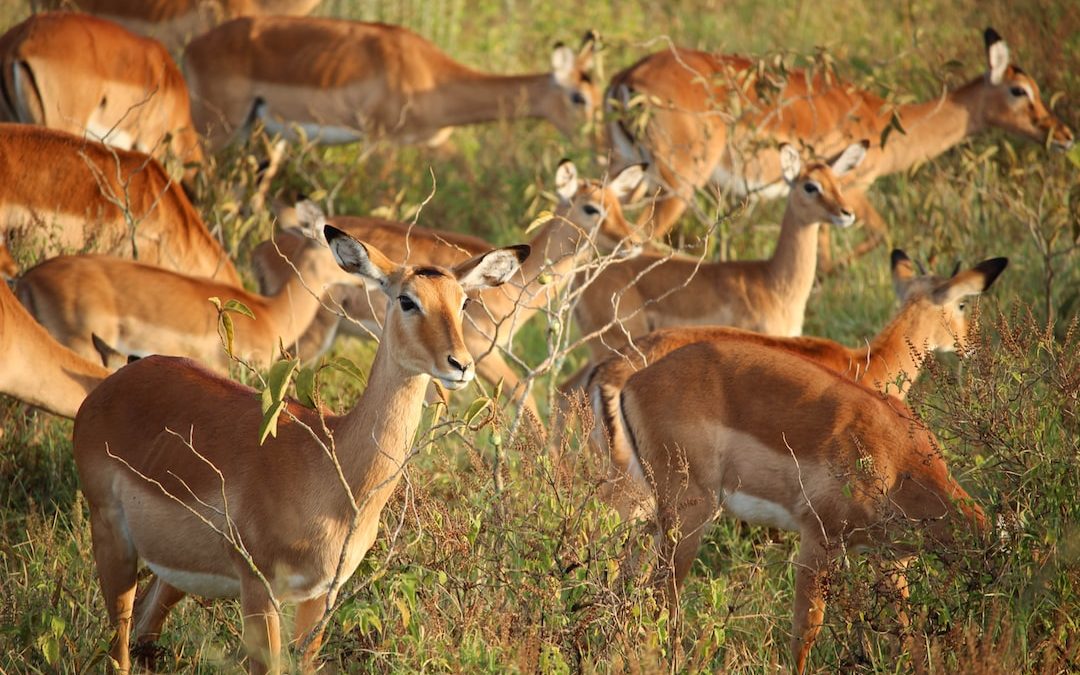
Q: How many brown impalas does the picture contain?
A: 12